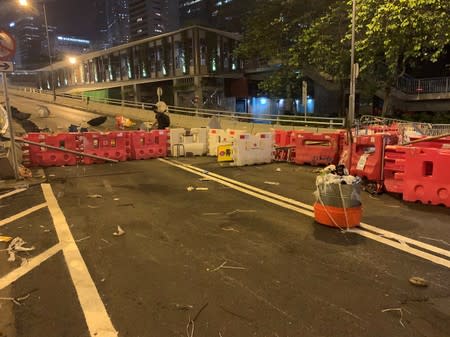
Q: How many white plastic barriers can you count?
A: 3